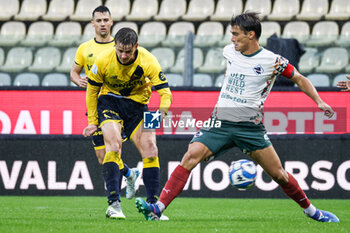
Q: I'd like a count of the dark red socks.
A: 2